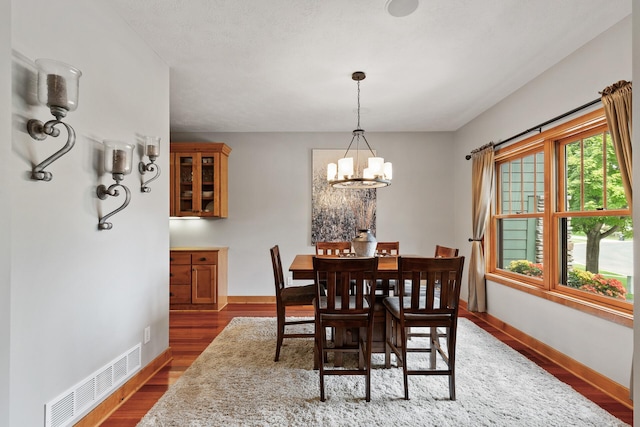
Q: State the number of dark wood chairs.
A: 6